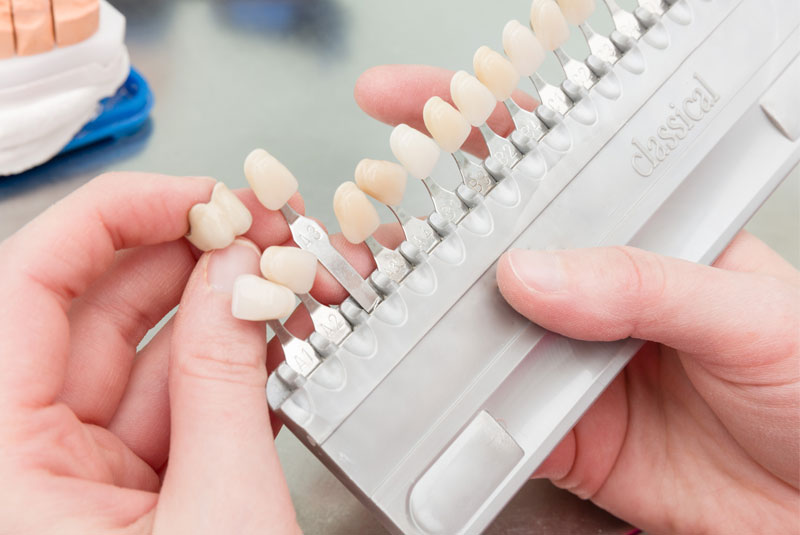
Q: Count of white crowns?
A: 13